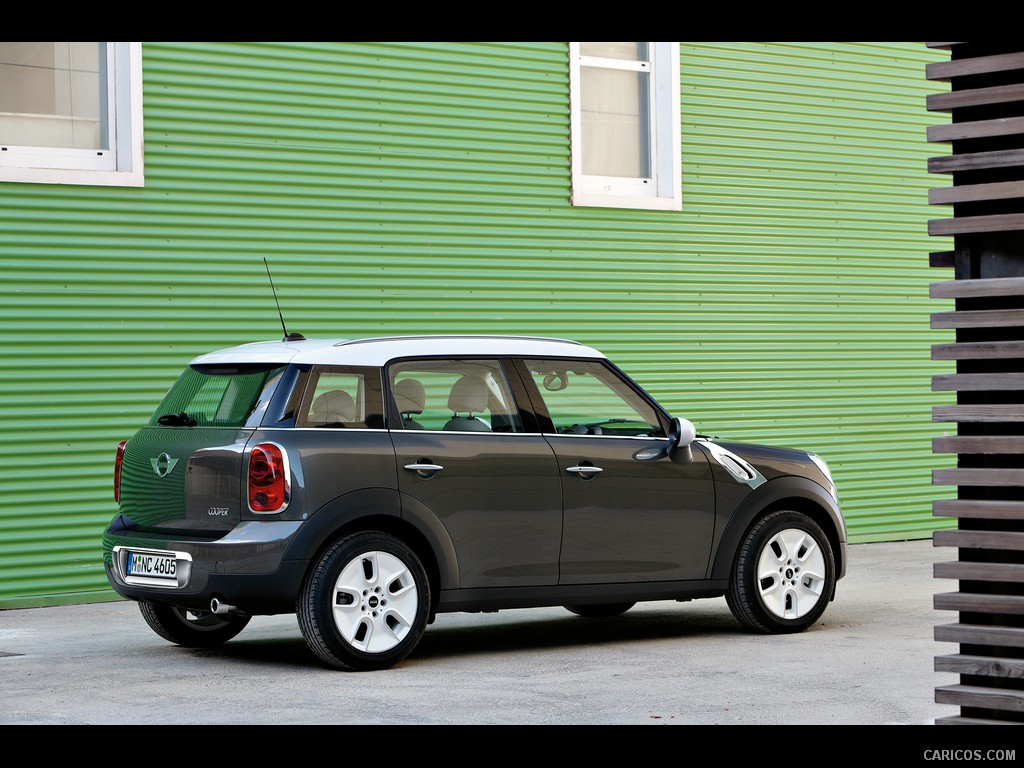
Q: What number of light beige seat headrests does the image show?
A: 3